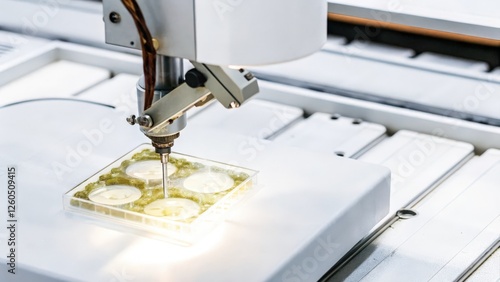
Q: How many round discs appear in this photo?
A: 4